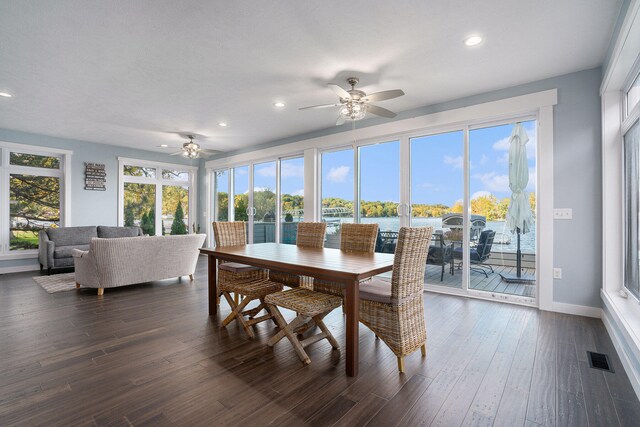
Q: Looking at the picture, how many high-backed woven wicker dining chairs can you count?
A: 4